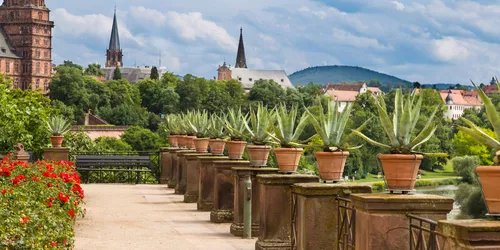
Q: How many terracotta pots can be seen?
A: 12